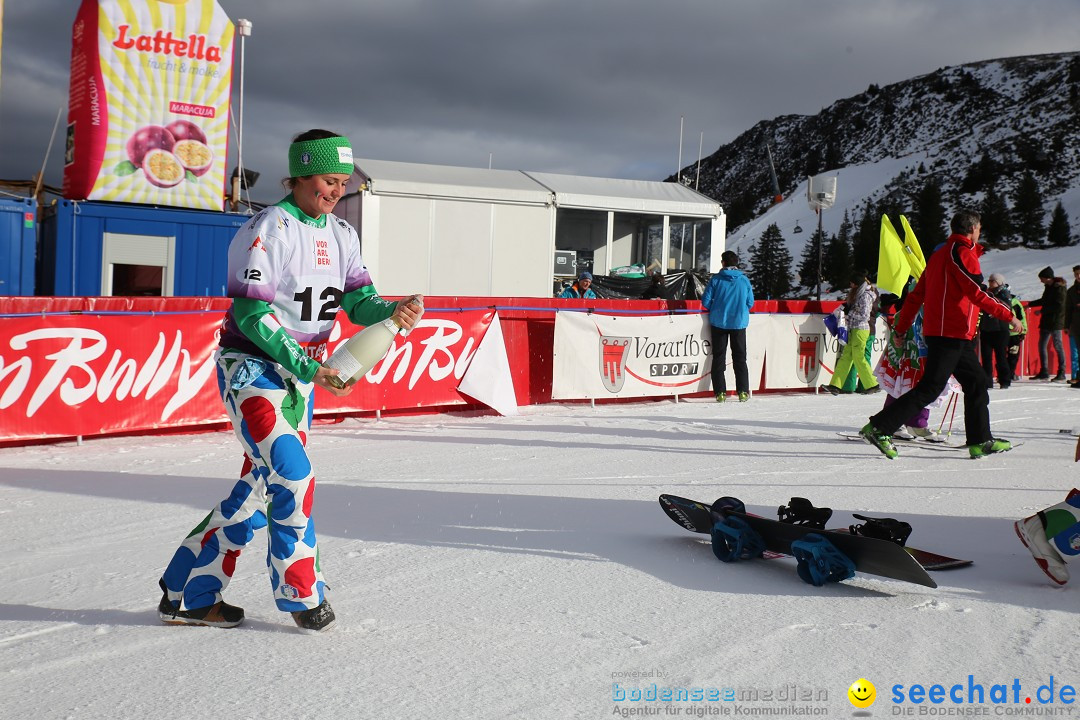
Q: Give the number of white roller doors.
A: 1